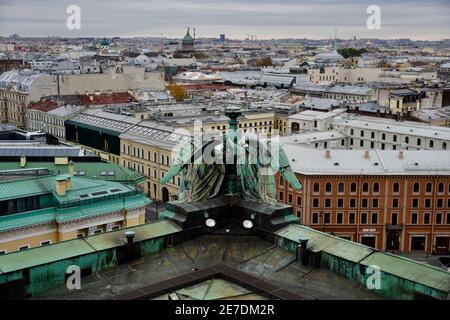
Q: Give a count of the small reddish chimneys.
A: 3